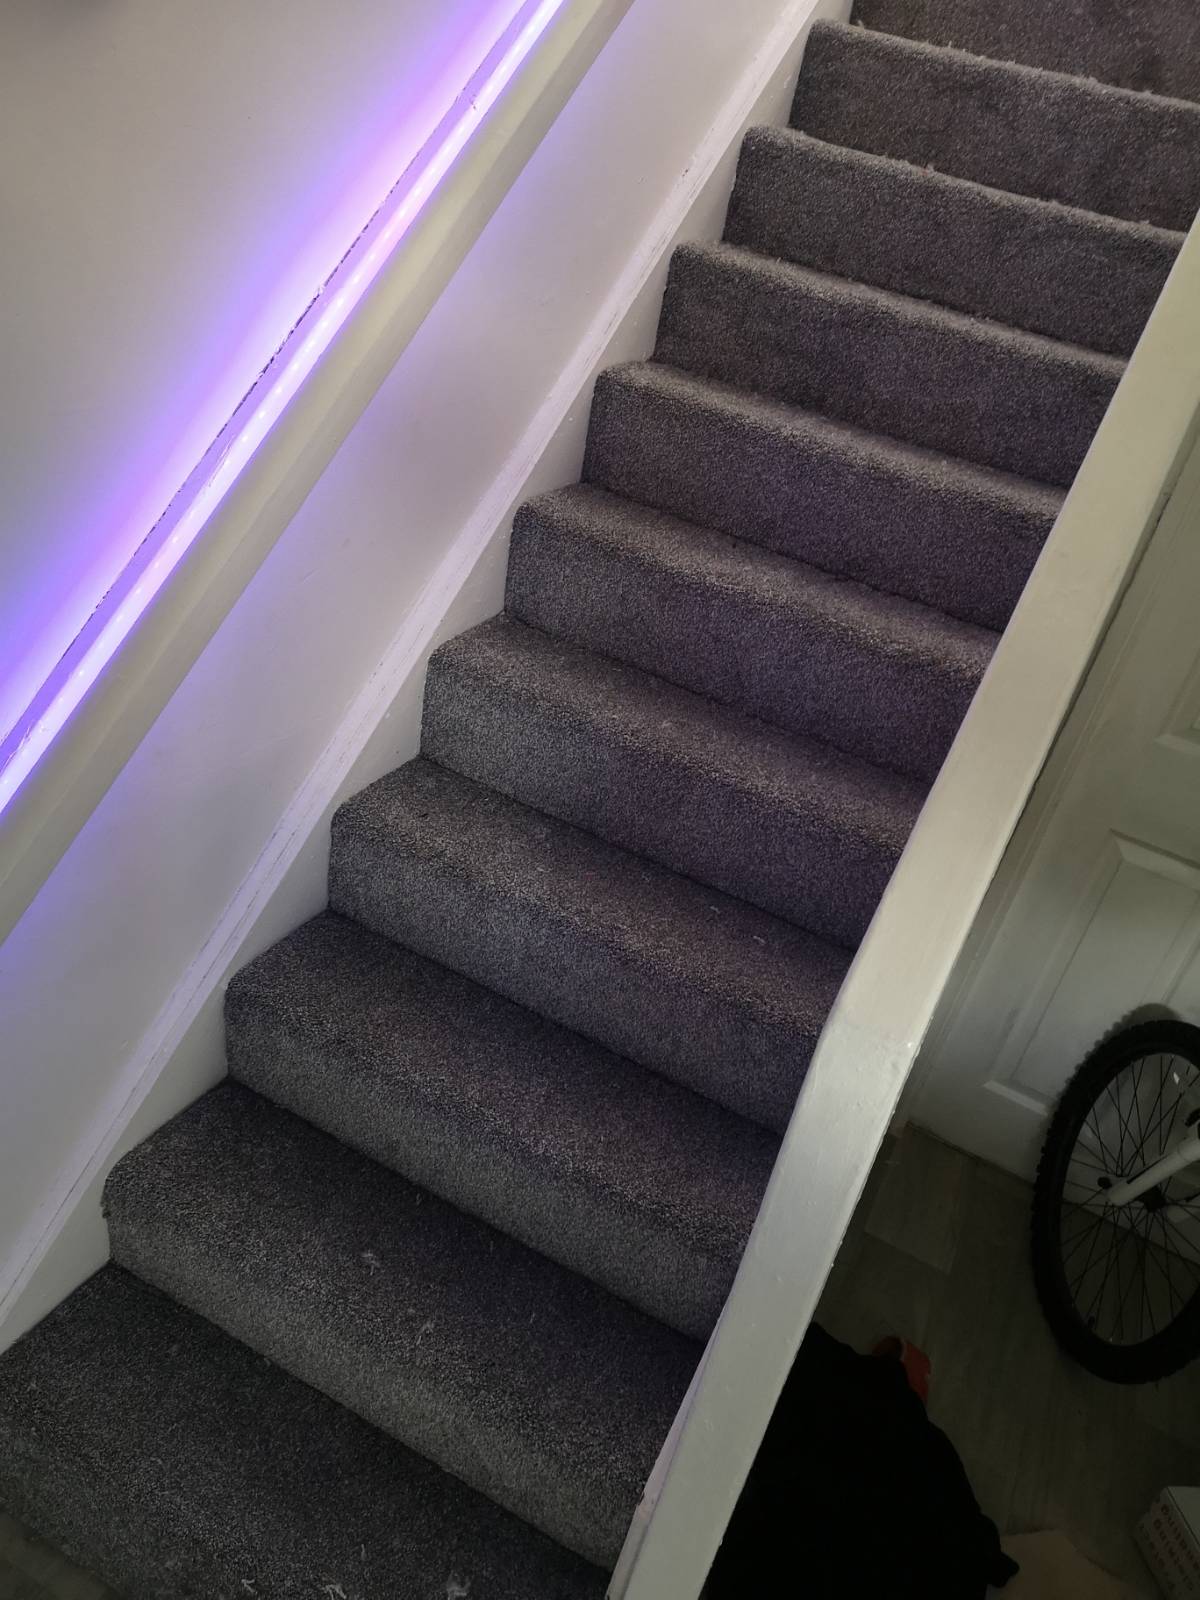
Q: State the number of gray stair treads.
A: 10